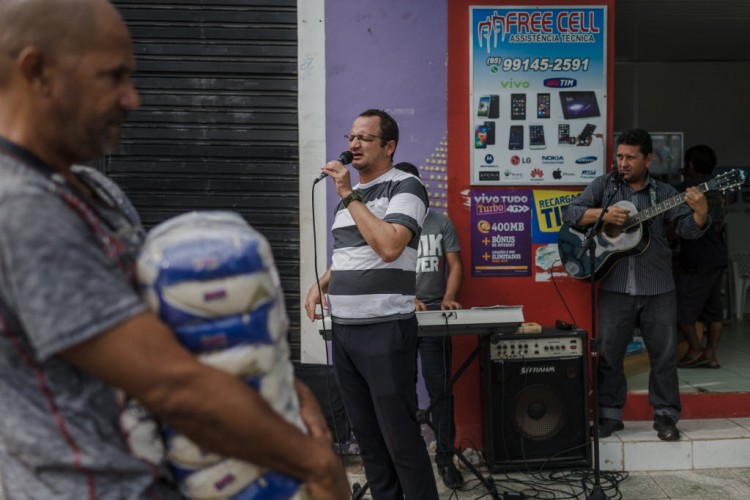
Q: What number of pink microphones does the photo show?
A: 0